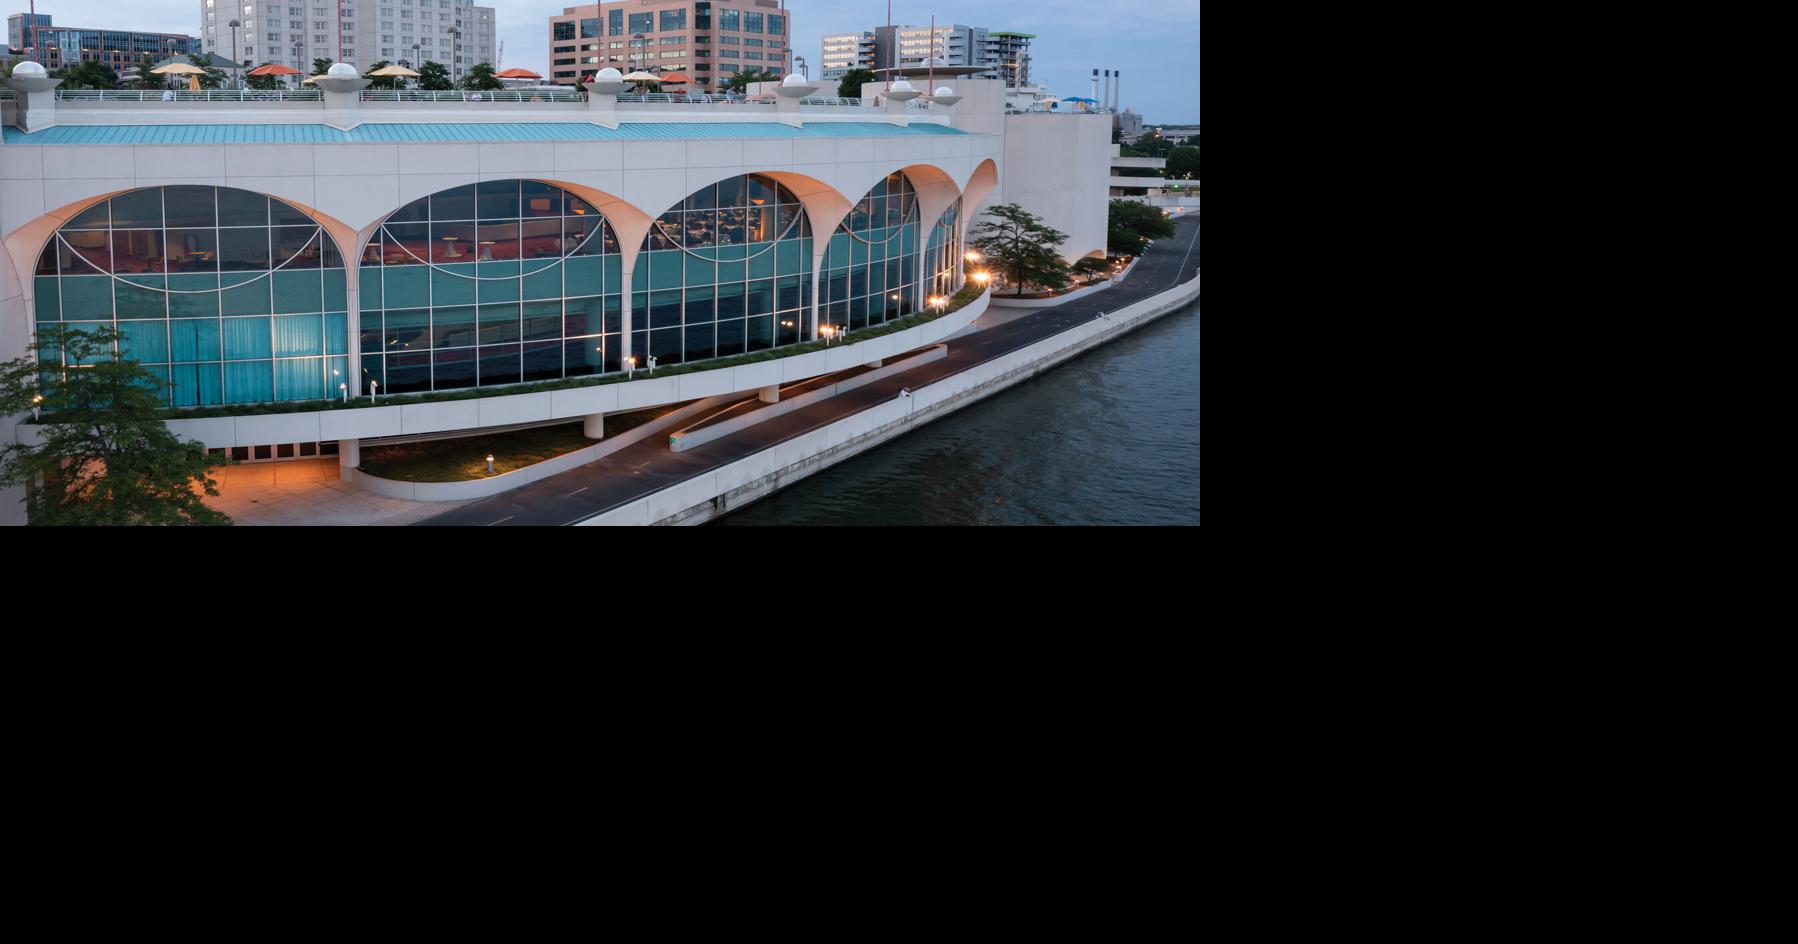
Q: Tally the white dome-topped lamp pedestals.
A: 6